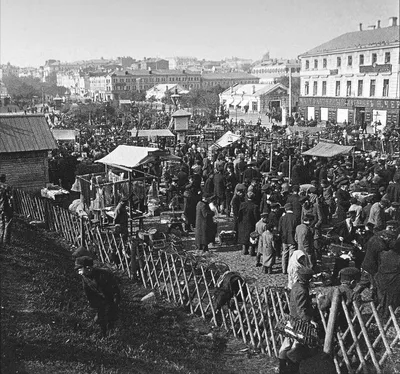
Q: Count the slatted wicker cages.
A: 1